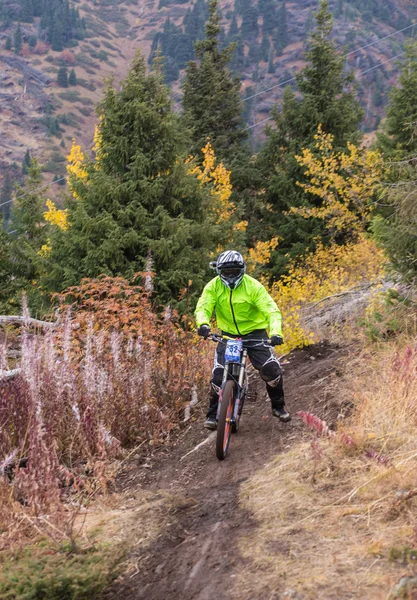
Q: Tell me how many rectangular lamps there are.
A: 0